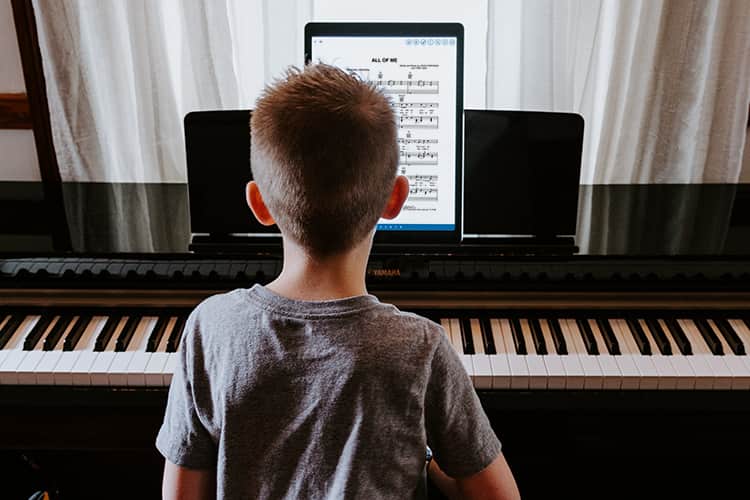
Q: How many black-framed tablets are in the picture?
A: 1